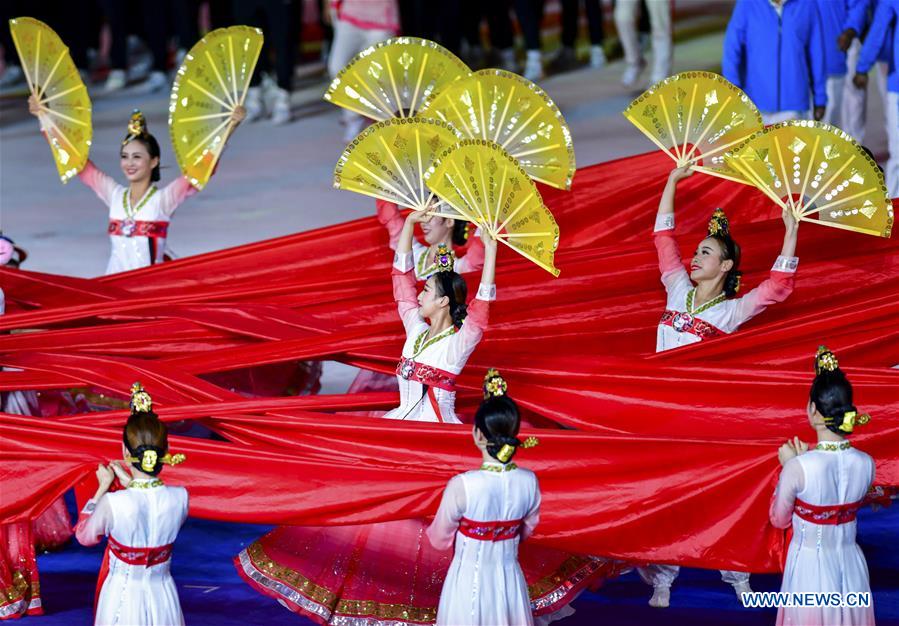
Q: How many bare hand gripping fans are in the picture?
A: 6